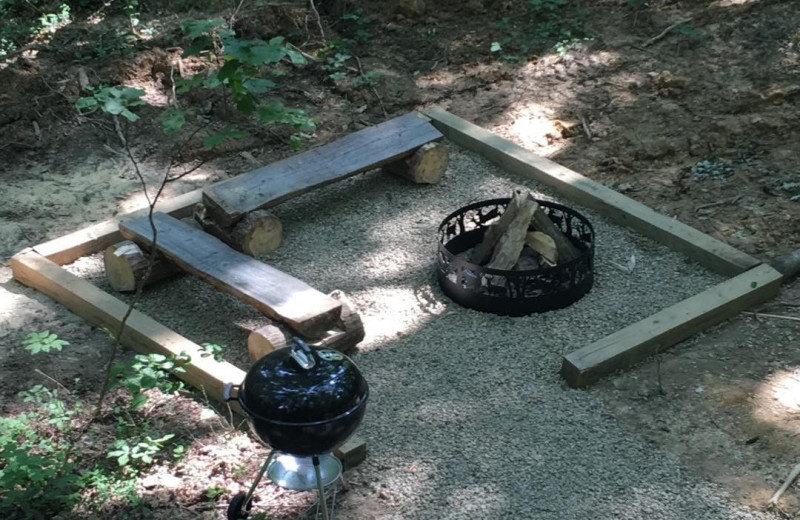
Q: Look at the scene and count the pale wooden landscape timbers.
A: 4